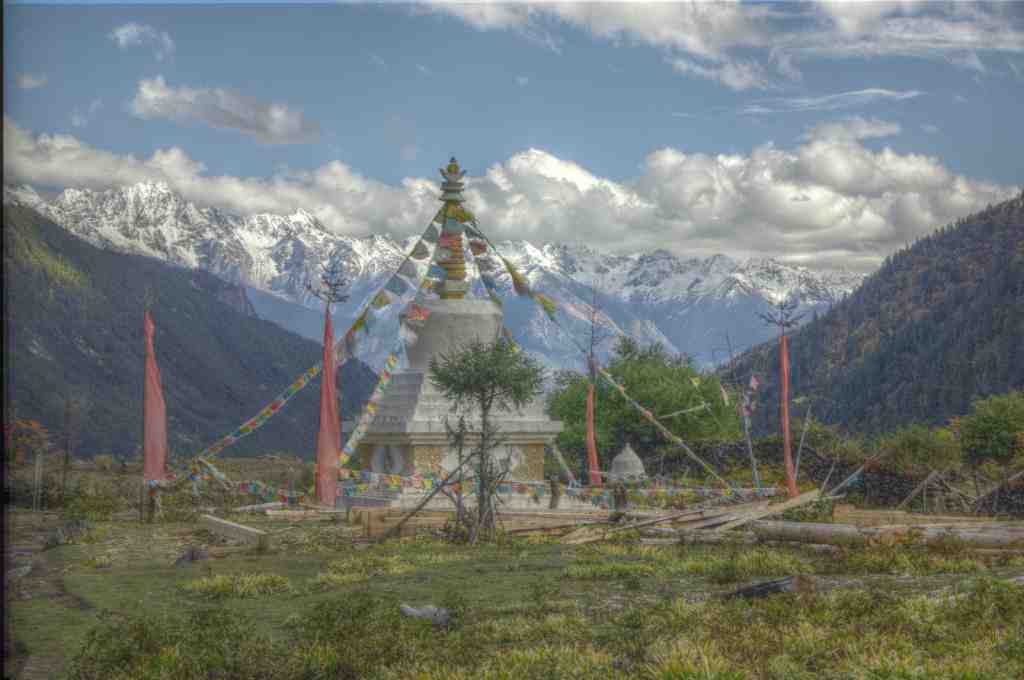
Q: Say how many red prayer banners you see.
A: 4